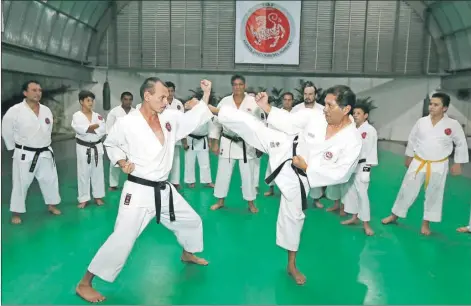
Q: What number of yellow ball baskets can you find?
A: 0